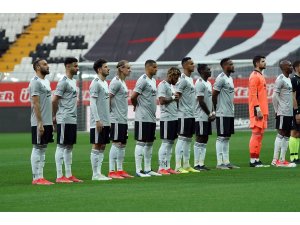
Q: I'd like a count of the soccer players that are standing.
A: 11